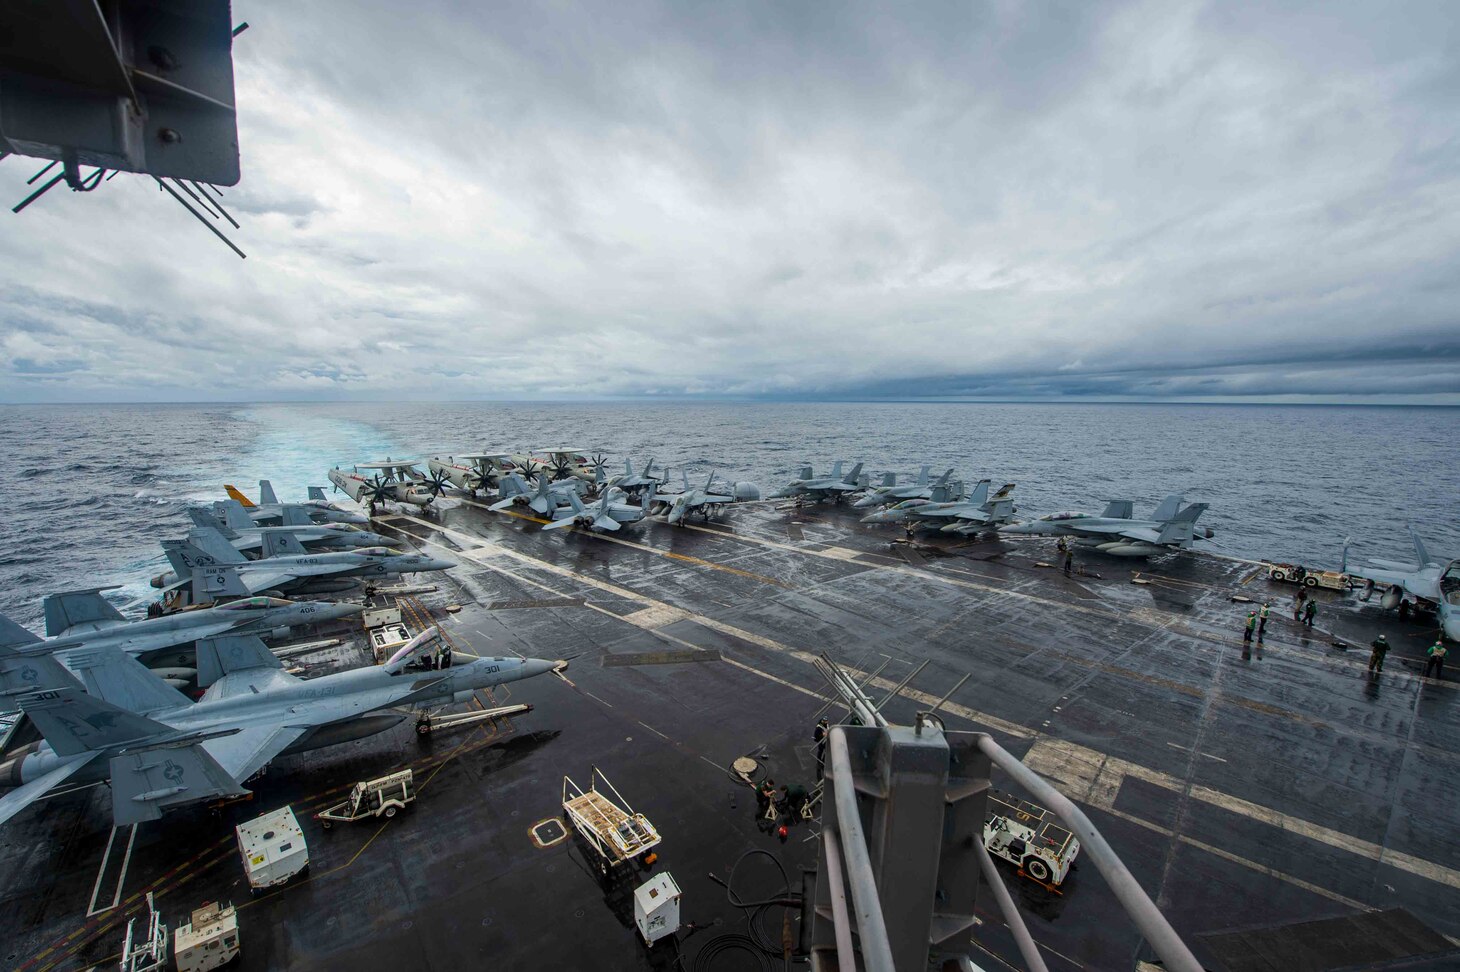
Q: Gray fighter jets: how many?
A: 14